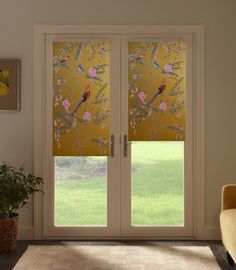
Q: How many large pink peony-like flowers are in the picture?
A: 6